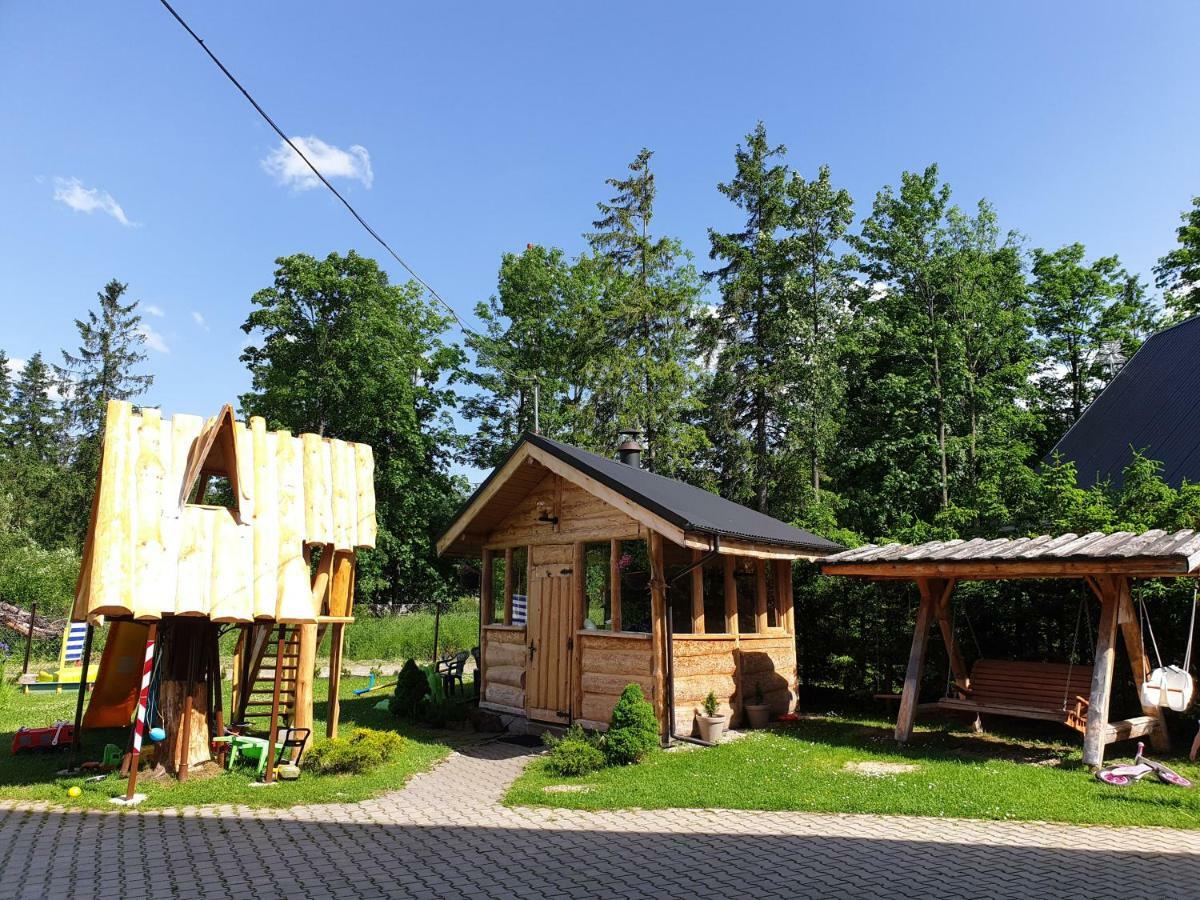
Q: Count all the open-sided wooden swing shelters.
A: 1